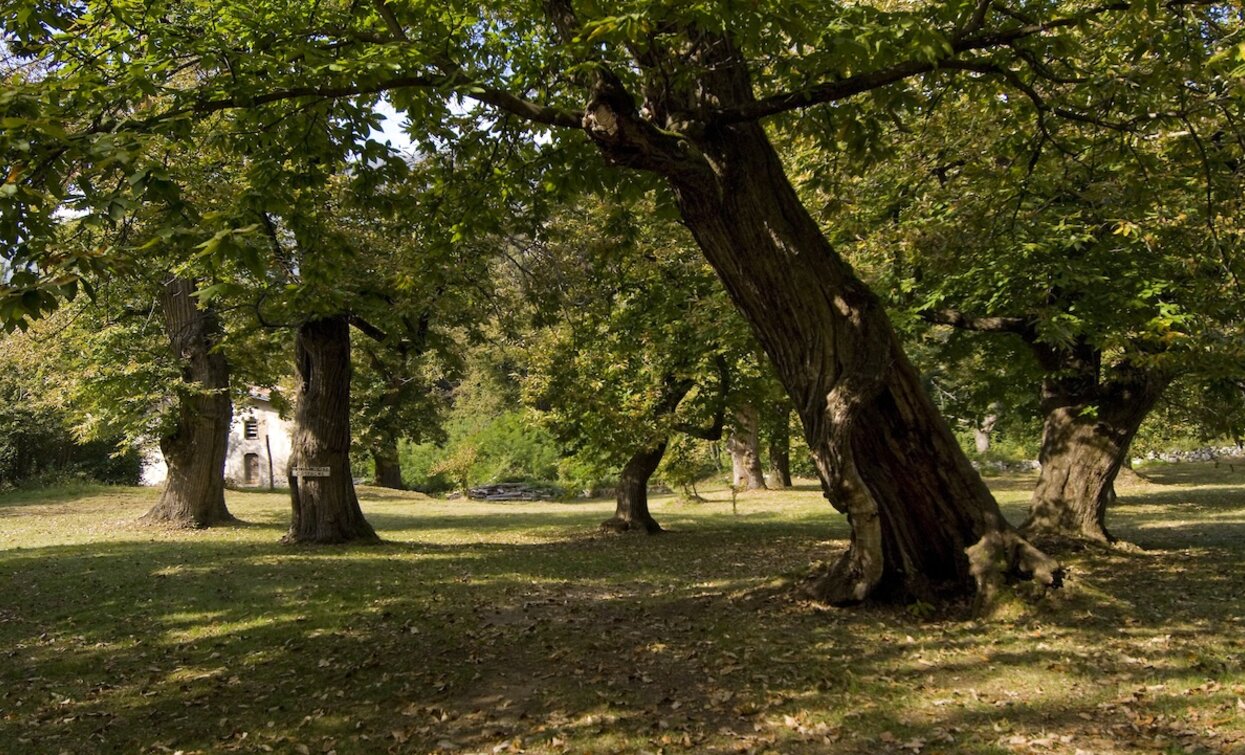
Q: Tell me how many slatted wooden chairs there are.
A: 0